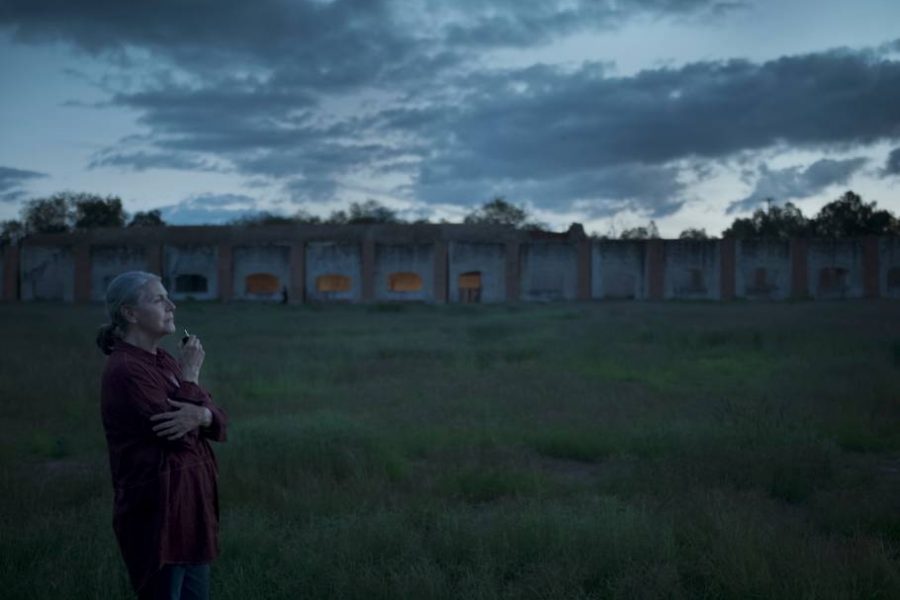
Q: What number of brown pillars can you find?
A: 13